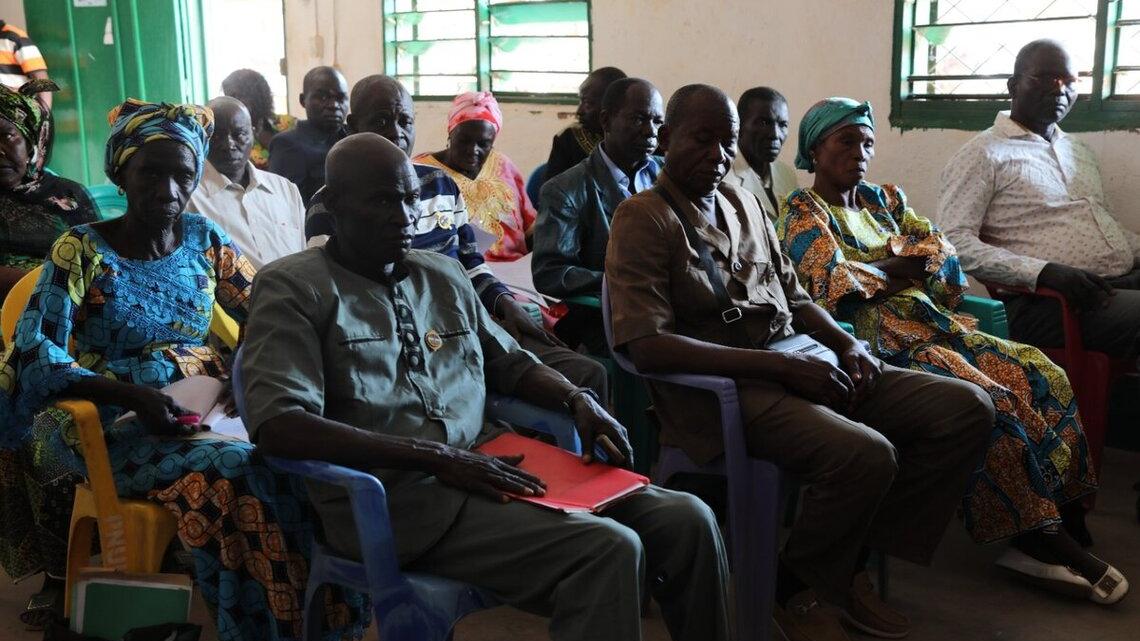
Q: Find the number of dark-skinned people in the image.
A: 15